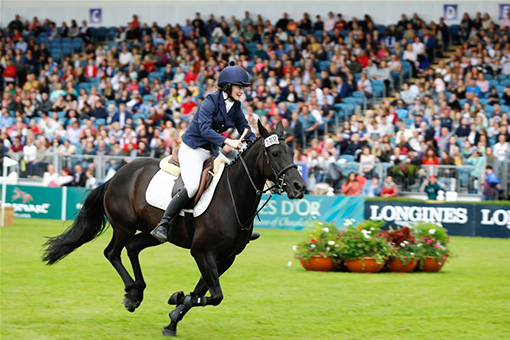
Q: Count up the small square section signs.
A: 3